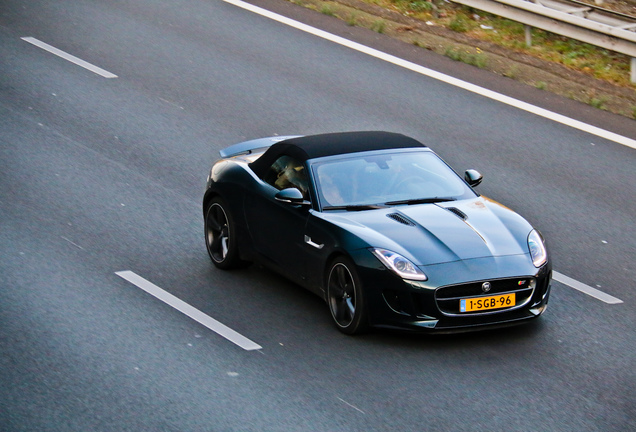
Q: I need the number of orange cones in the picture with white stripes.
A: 0